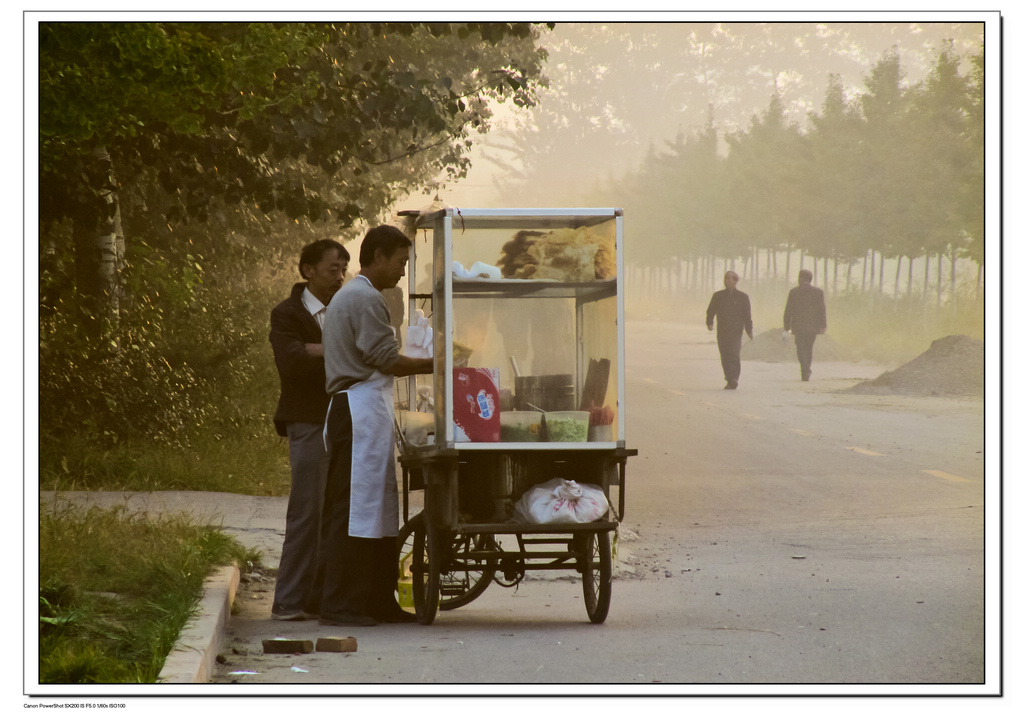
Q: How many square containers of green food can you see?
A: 2